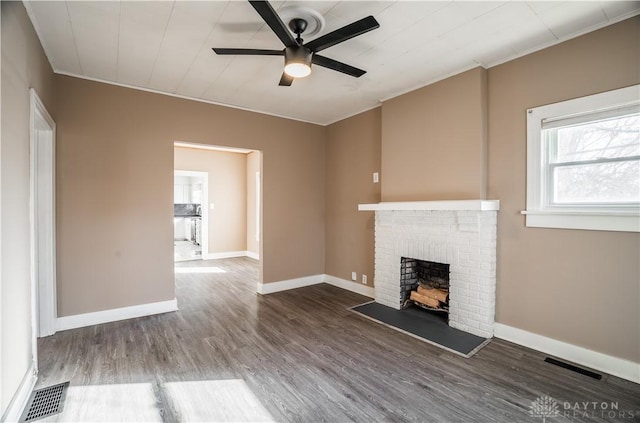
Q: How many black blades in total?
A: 5